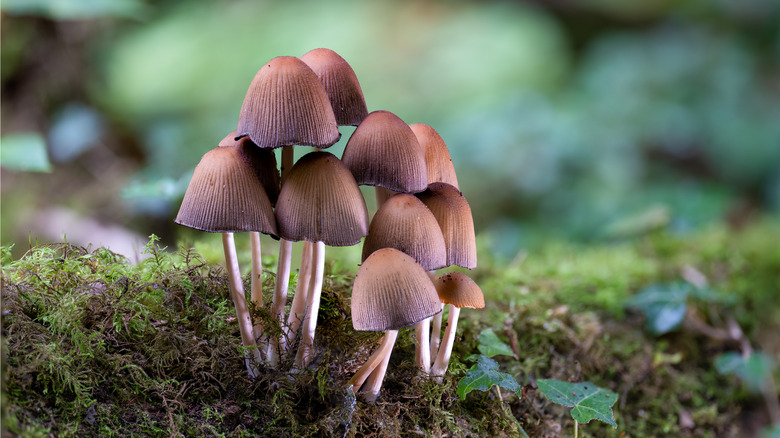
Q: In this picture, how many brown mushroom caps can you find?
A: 11